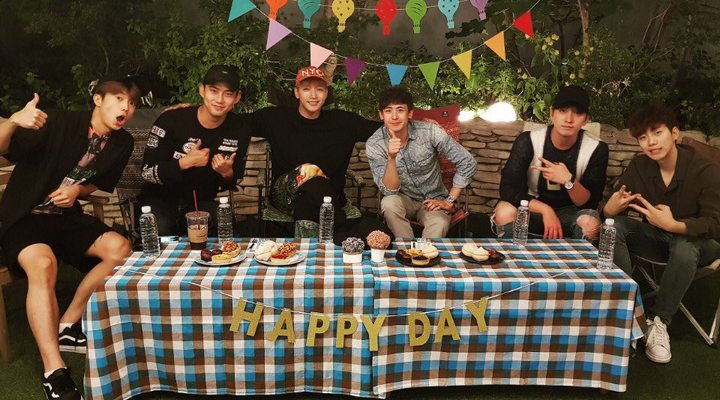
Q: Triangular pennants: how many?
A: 9